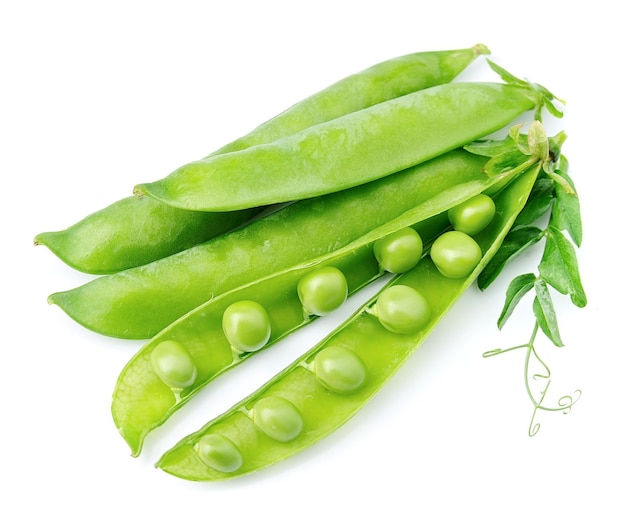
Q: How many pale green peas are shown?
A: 10